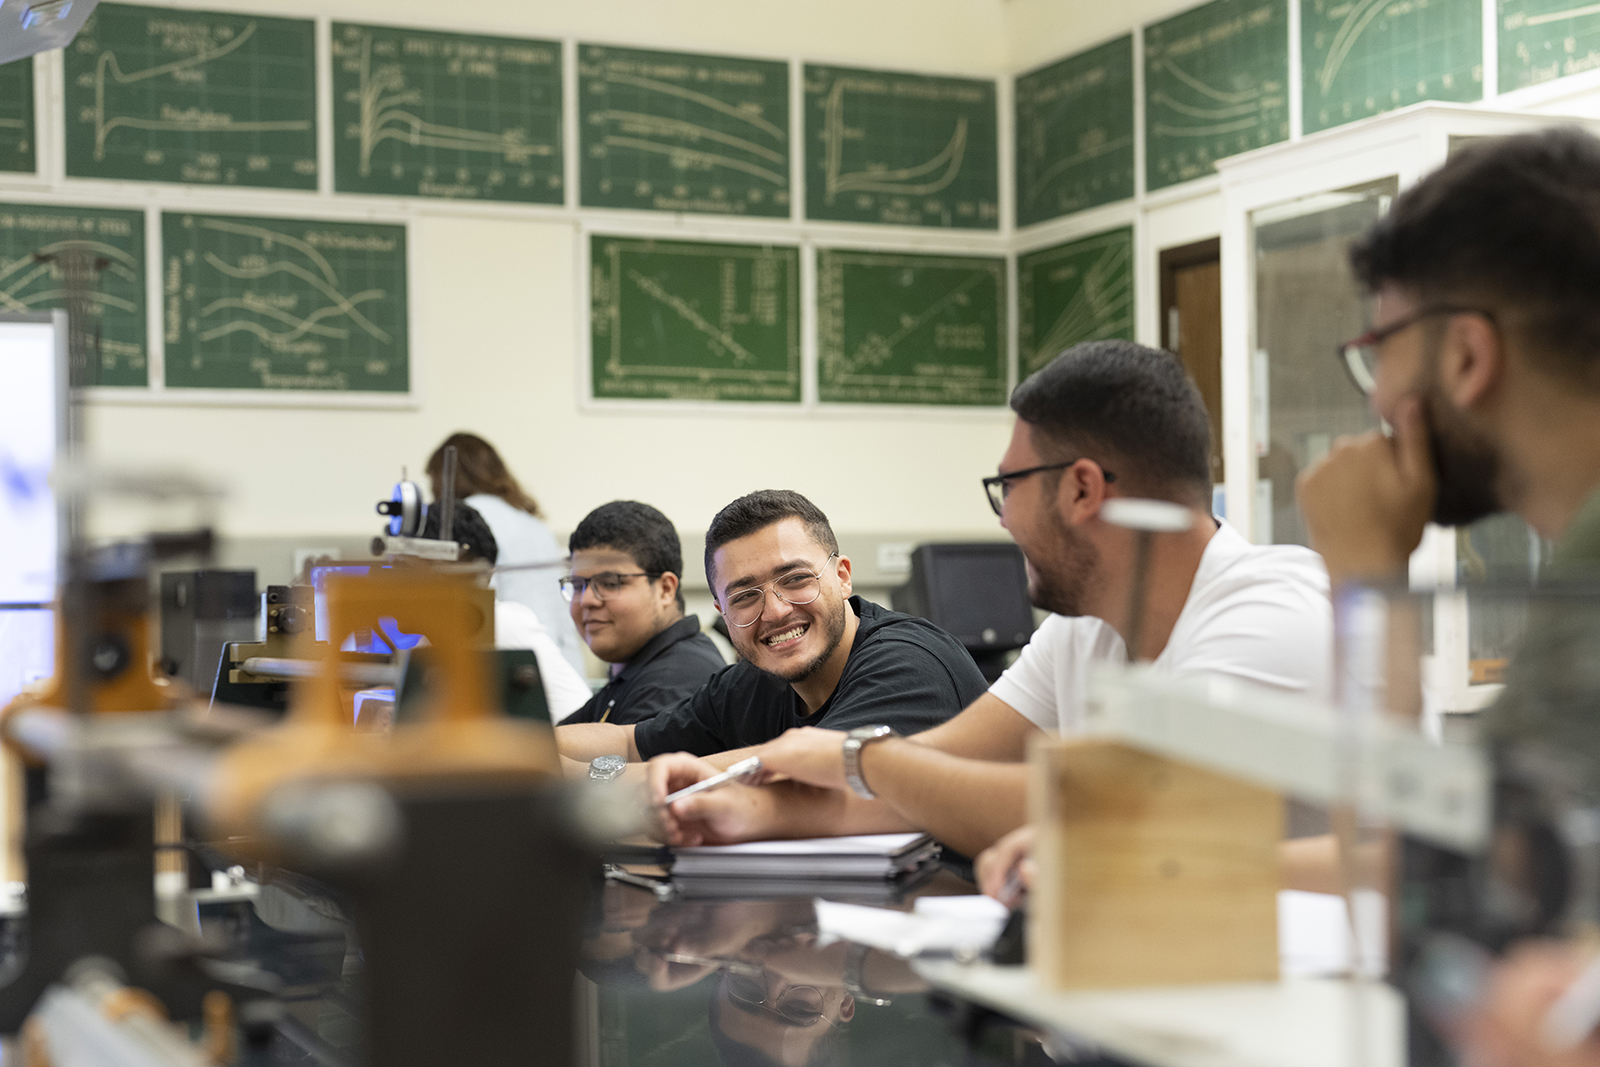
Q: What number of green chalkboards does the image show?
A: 14